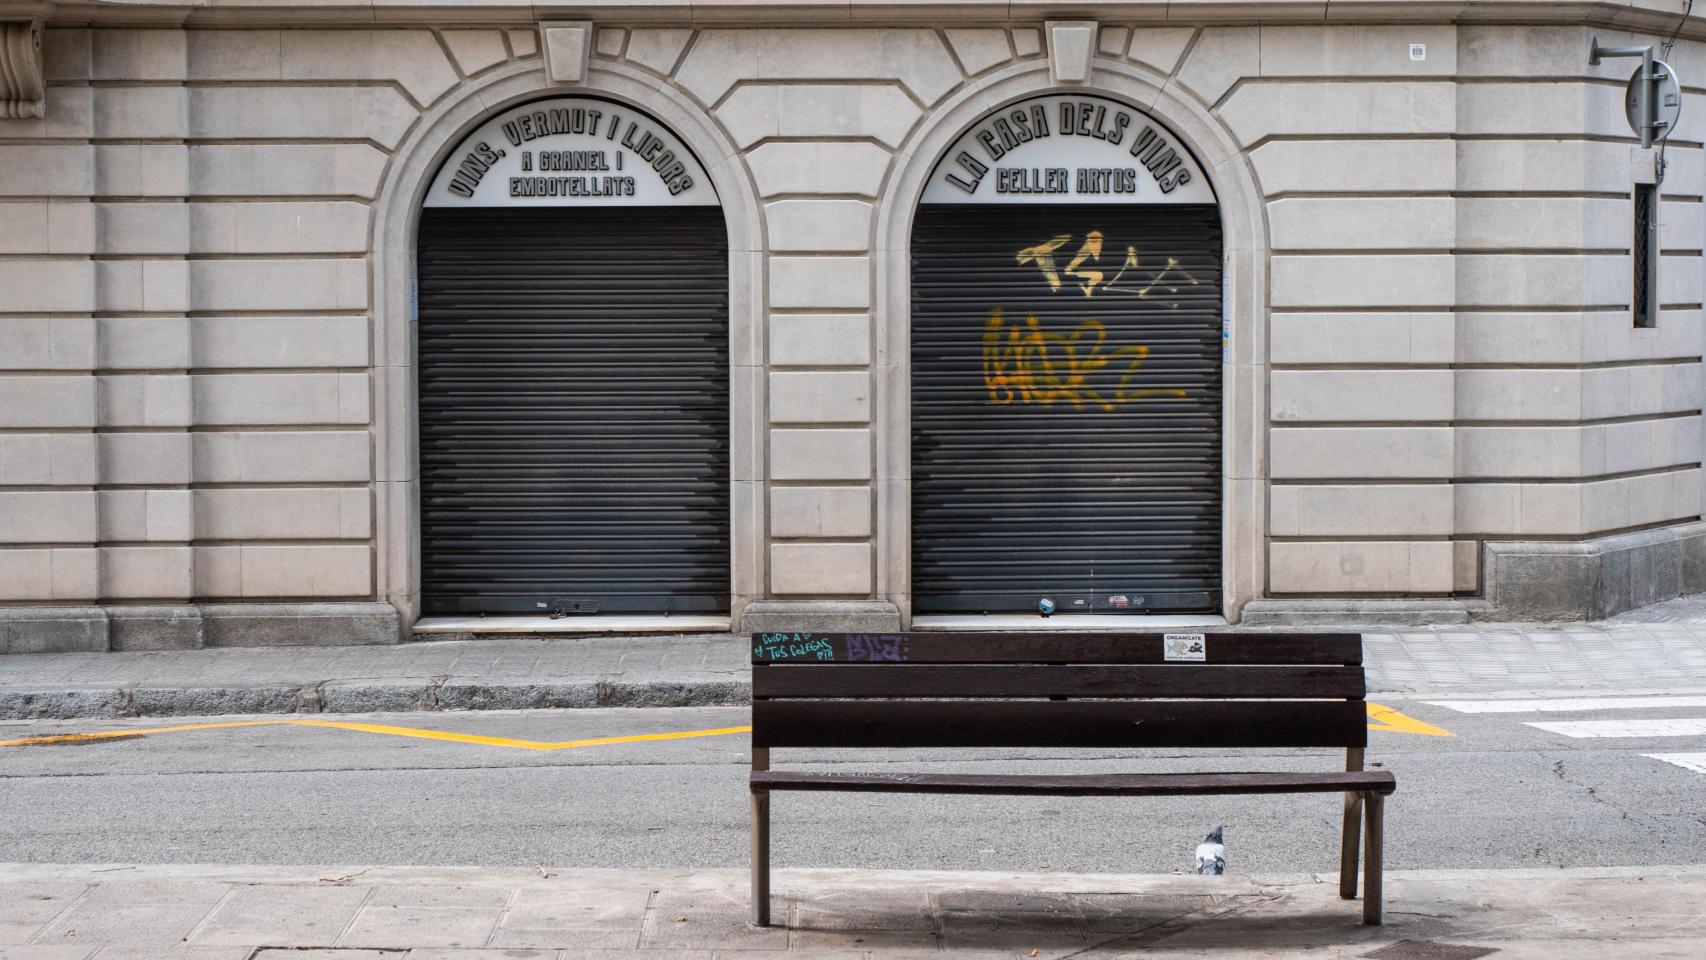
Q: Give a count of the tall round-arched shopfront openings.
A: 2